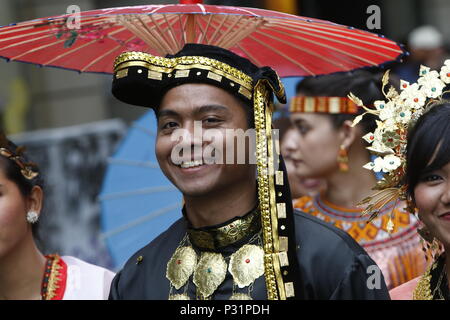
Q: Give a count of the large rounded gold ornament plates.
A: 3